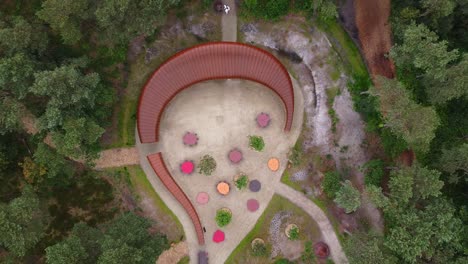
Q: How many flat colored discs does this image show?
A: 10